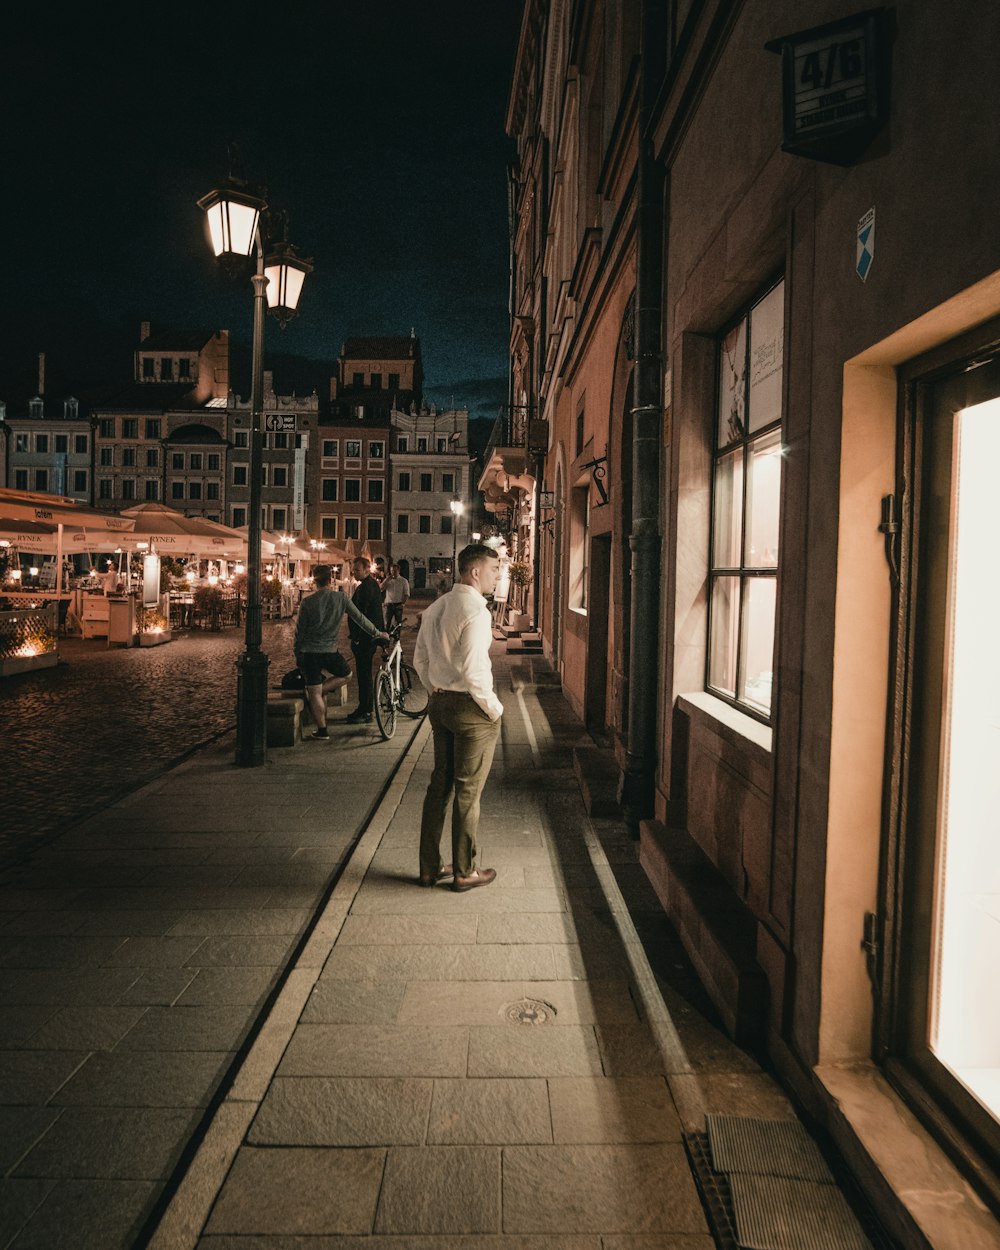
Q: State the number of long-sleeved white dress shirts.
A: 1